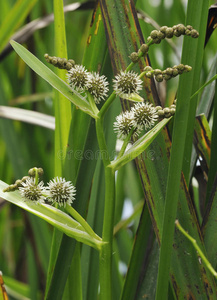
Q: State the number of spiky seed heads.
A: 7